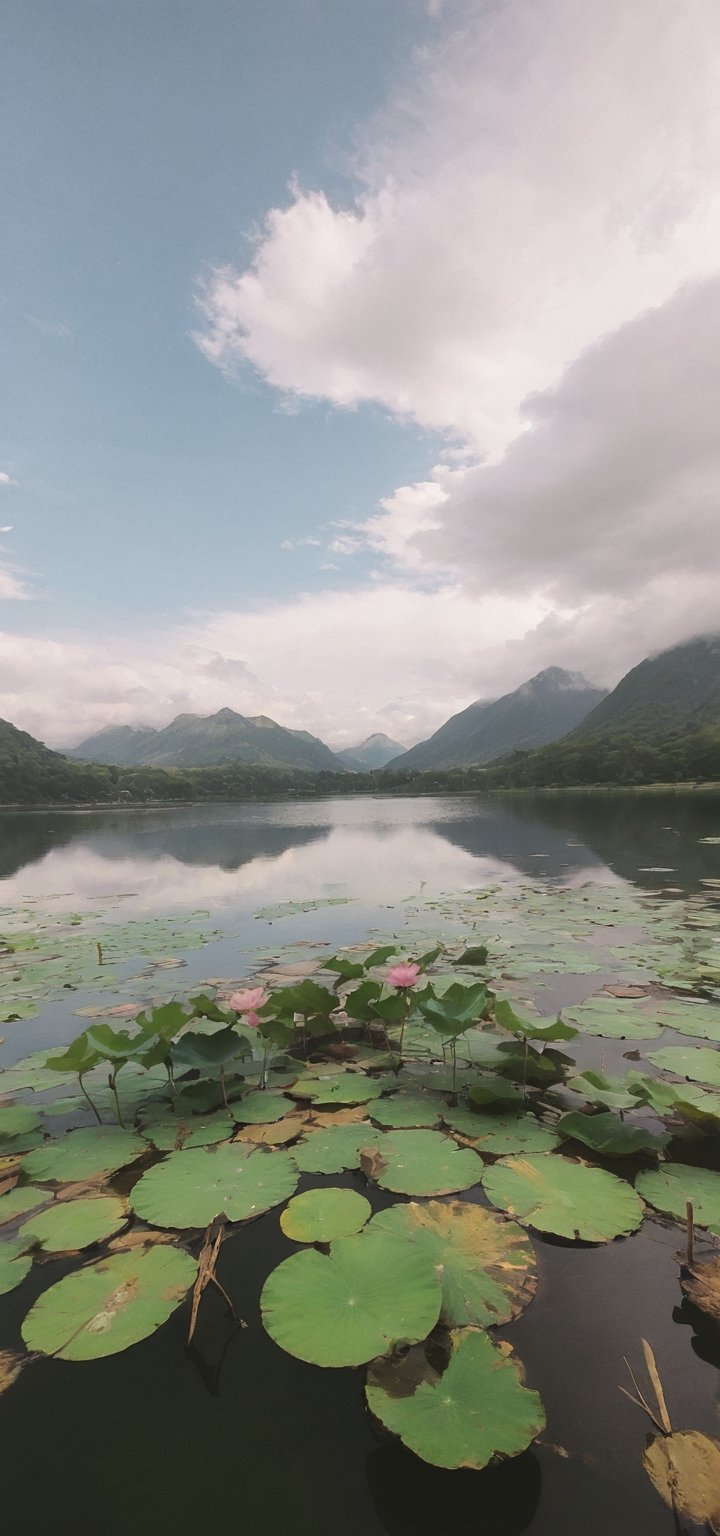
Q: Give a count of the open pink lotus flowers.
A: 2